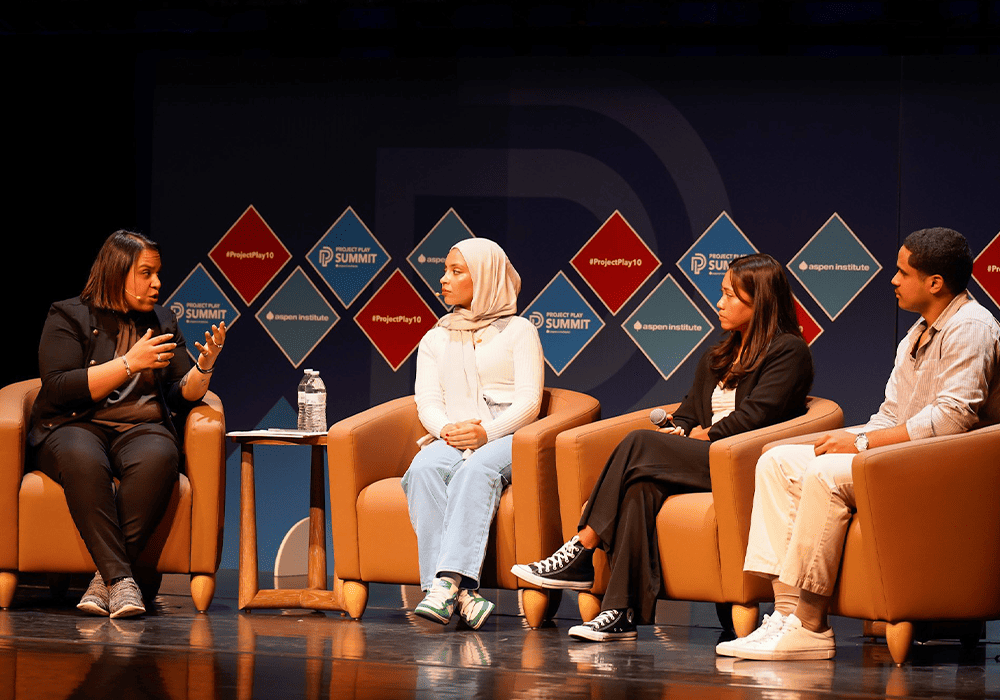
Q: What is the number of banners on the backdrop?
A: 13